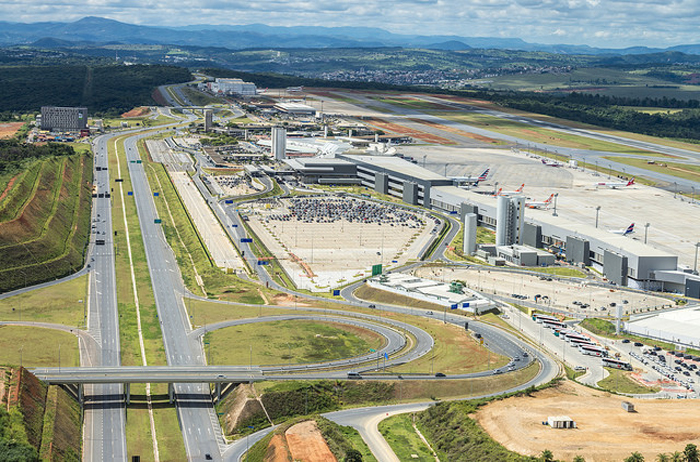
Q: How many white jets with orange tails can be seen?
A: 3